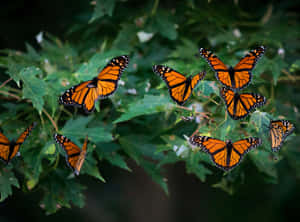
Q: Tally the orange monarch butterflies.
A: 8